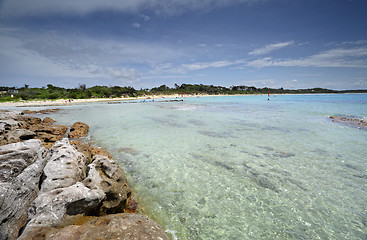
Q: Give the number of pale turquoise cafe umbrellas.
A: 0